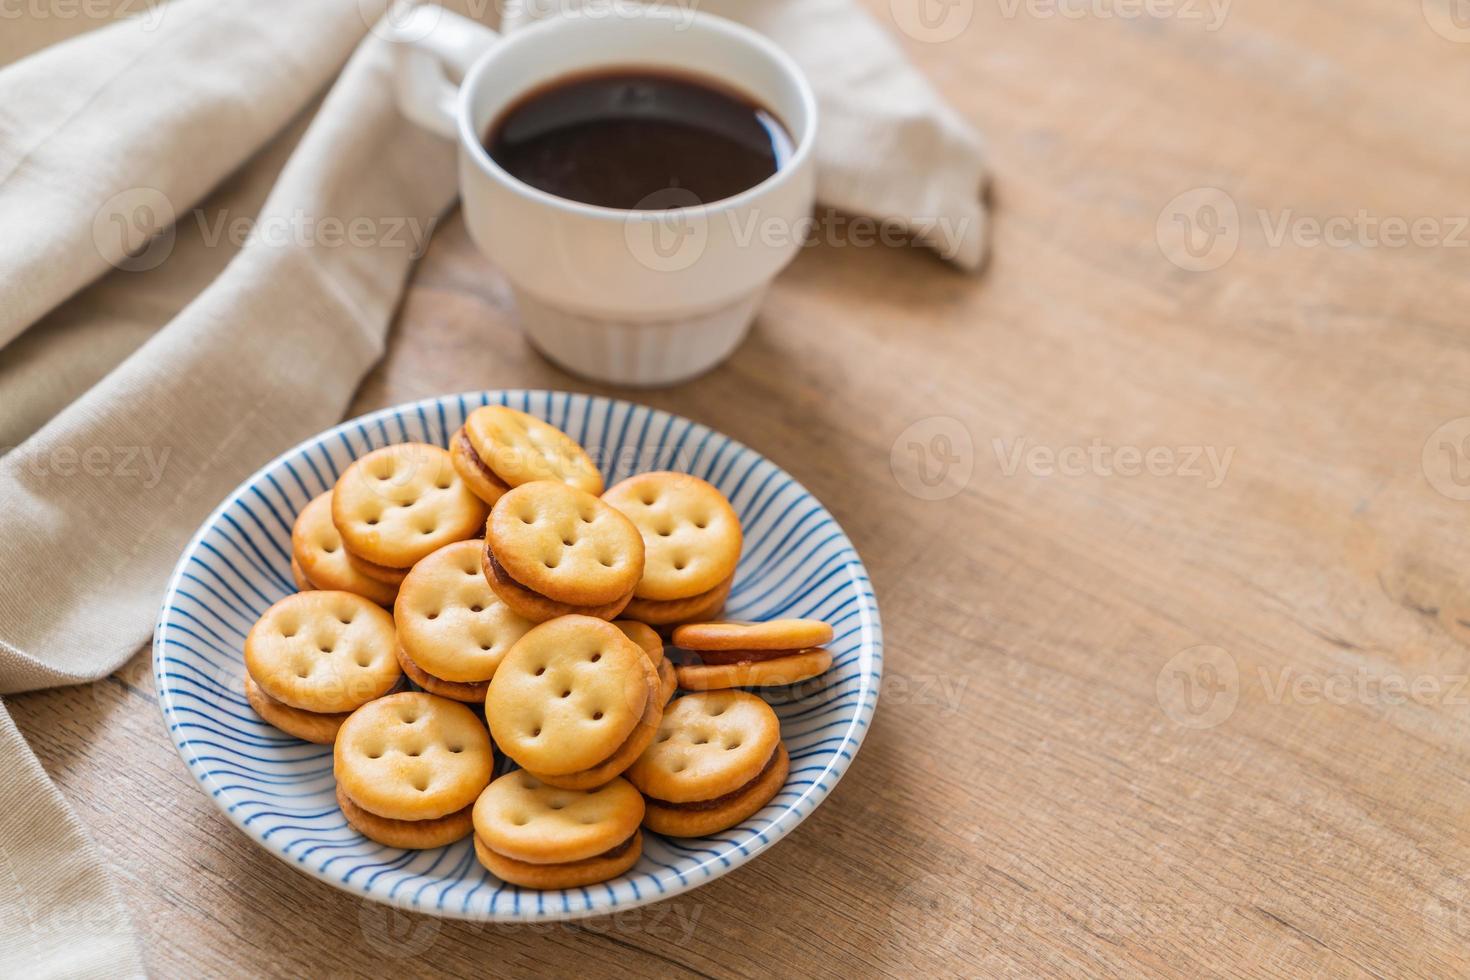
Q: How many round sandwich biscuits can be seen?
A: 13